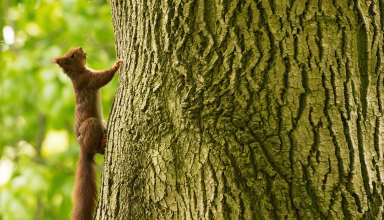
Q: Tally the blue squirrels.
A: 0